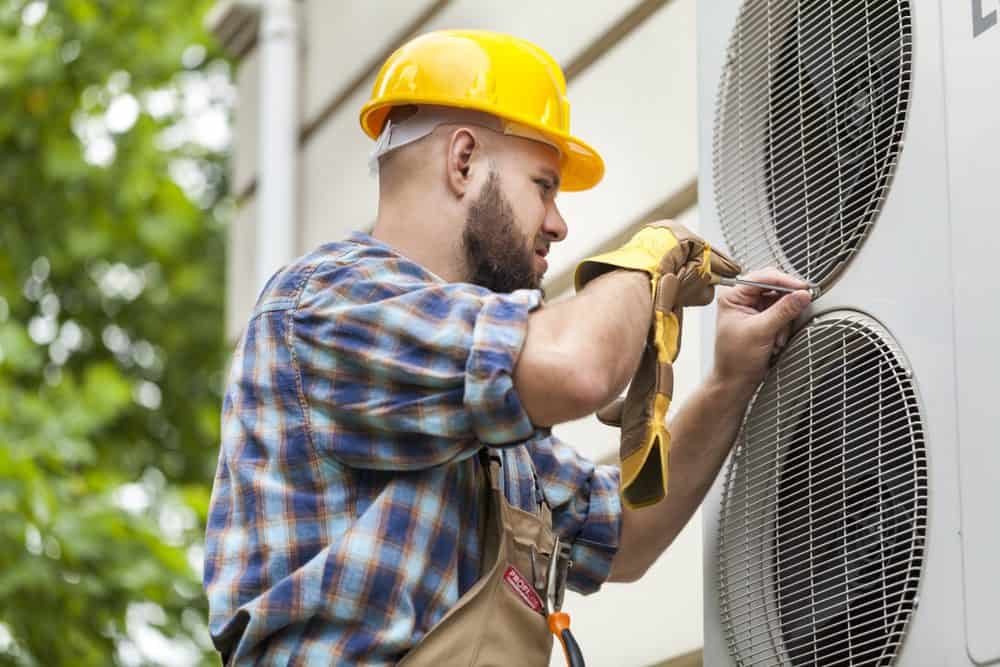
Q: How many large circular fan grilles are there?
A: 2